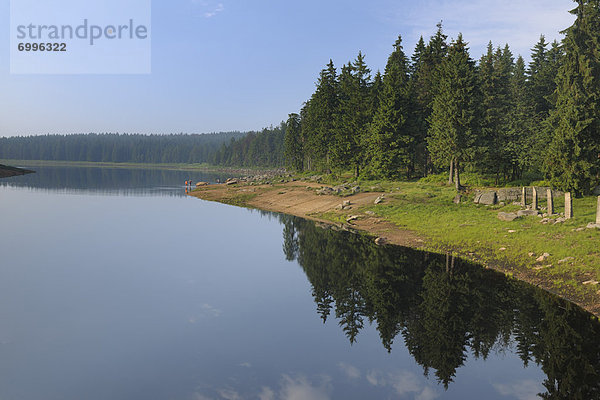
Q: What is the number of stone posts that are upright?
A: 5